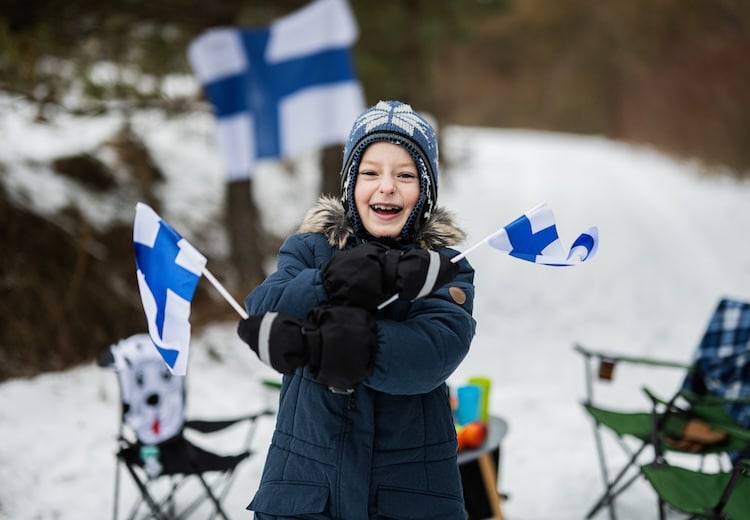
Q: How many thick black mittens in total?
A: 2